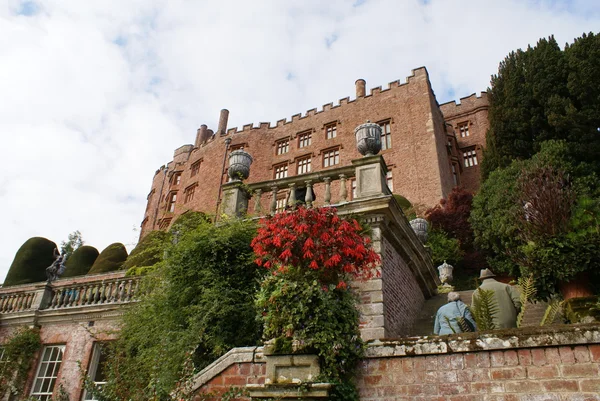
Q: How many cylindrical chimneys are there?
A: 5